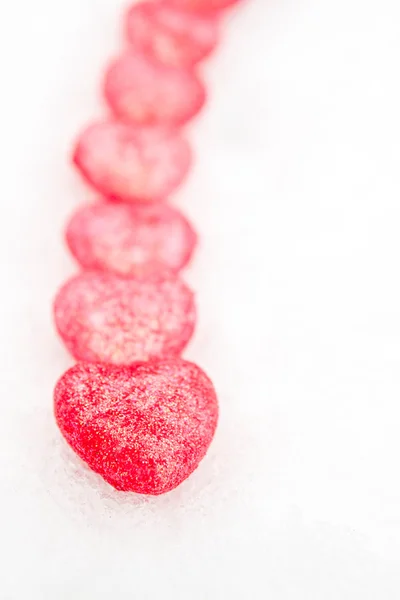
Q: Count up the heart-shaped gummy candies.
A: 7